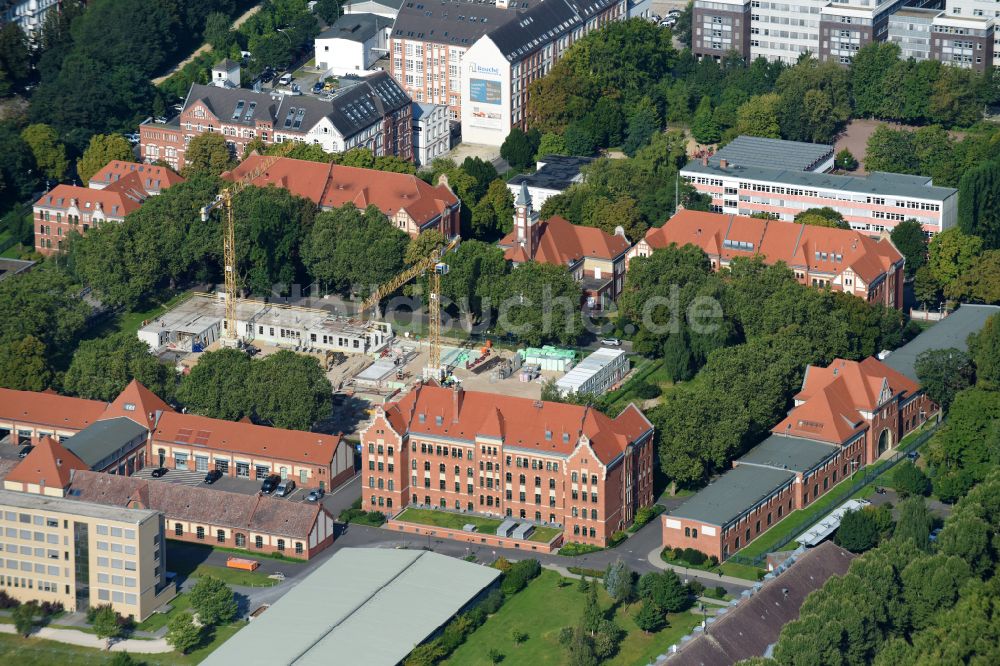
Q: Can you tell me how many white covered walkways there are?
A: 1